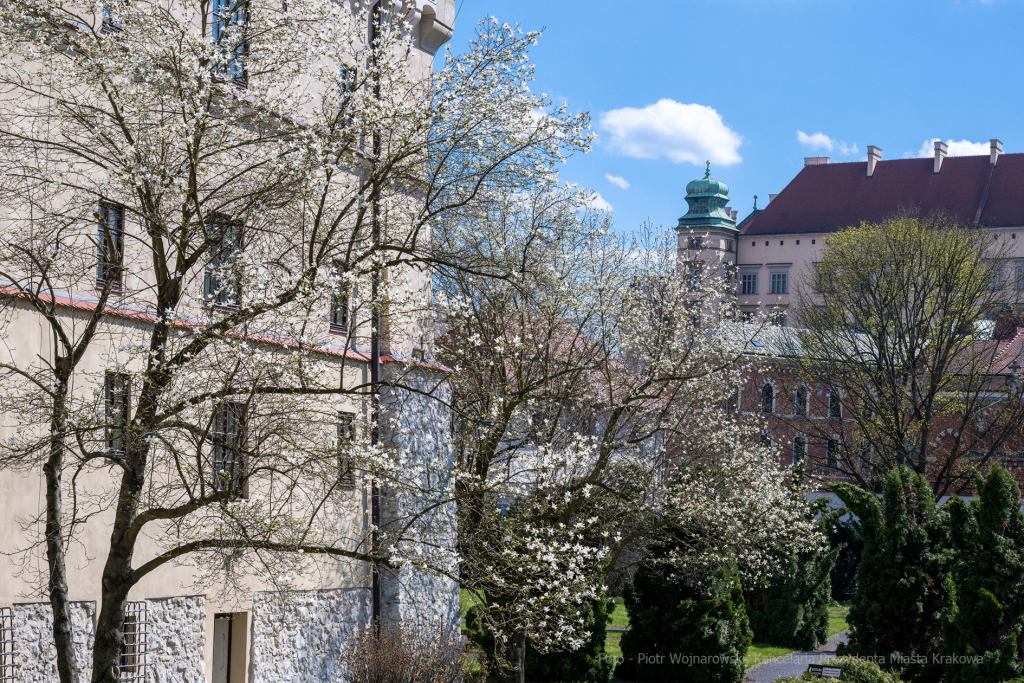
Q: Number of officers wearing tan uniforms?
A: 0